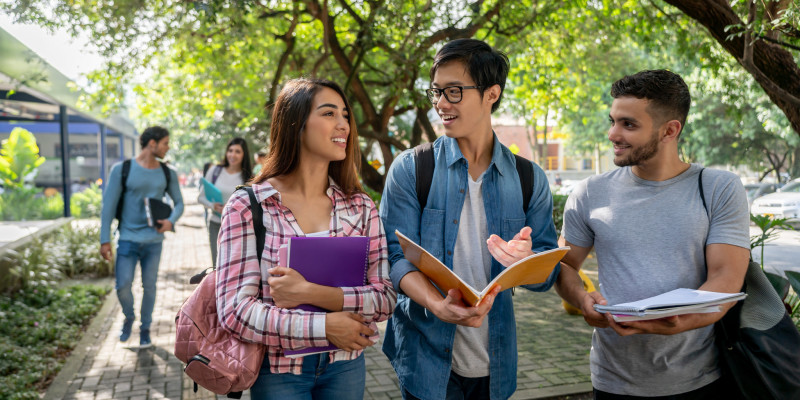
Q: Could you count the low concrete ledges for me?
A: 1